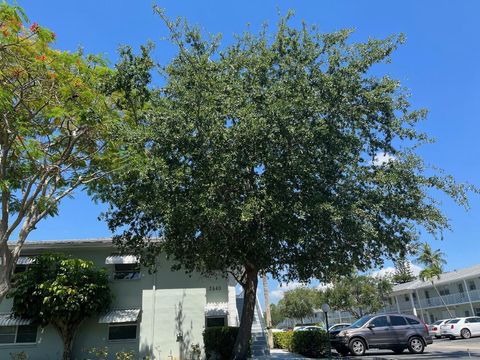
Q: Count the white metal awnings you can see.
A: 5